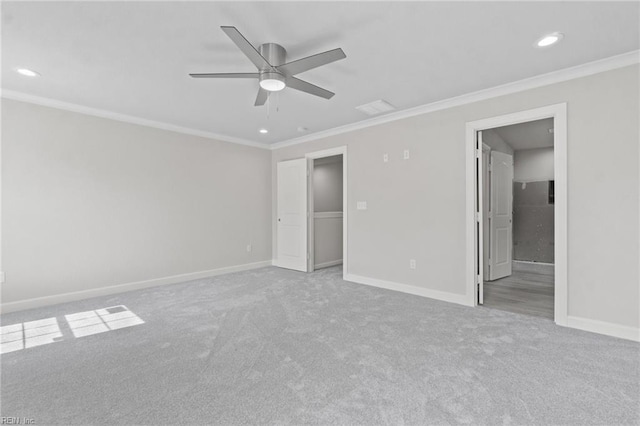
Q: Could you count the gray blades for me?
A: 5